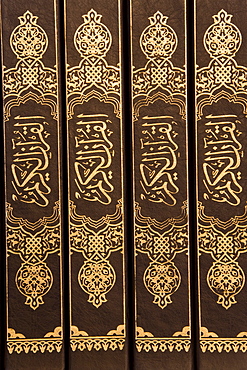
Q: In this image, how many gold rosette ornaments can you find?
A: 8